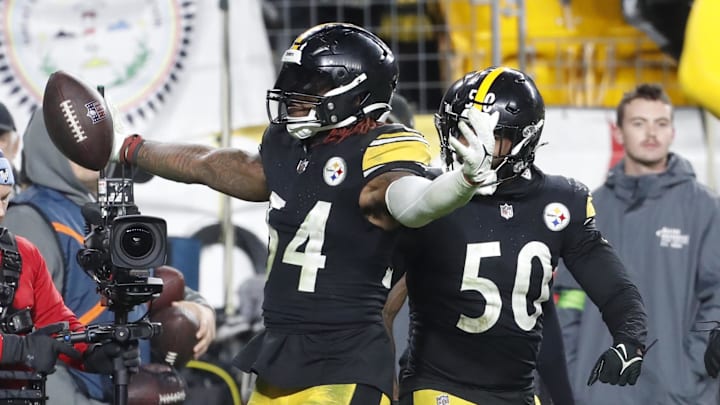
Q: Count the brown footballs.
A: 4